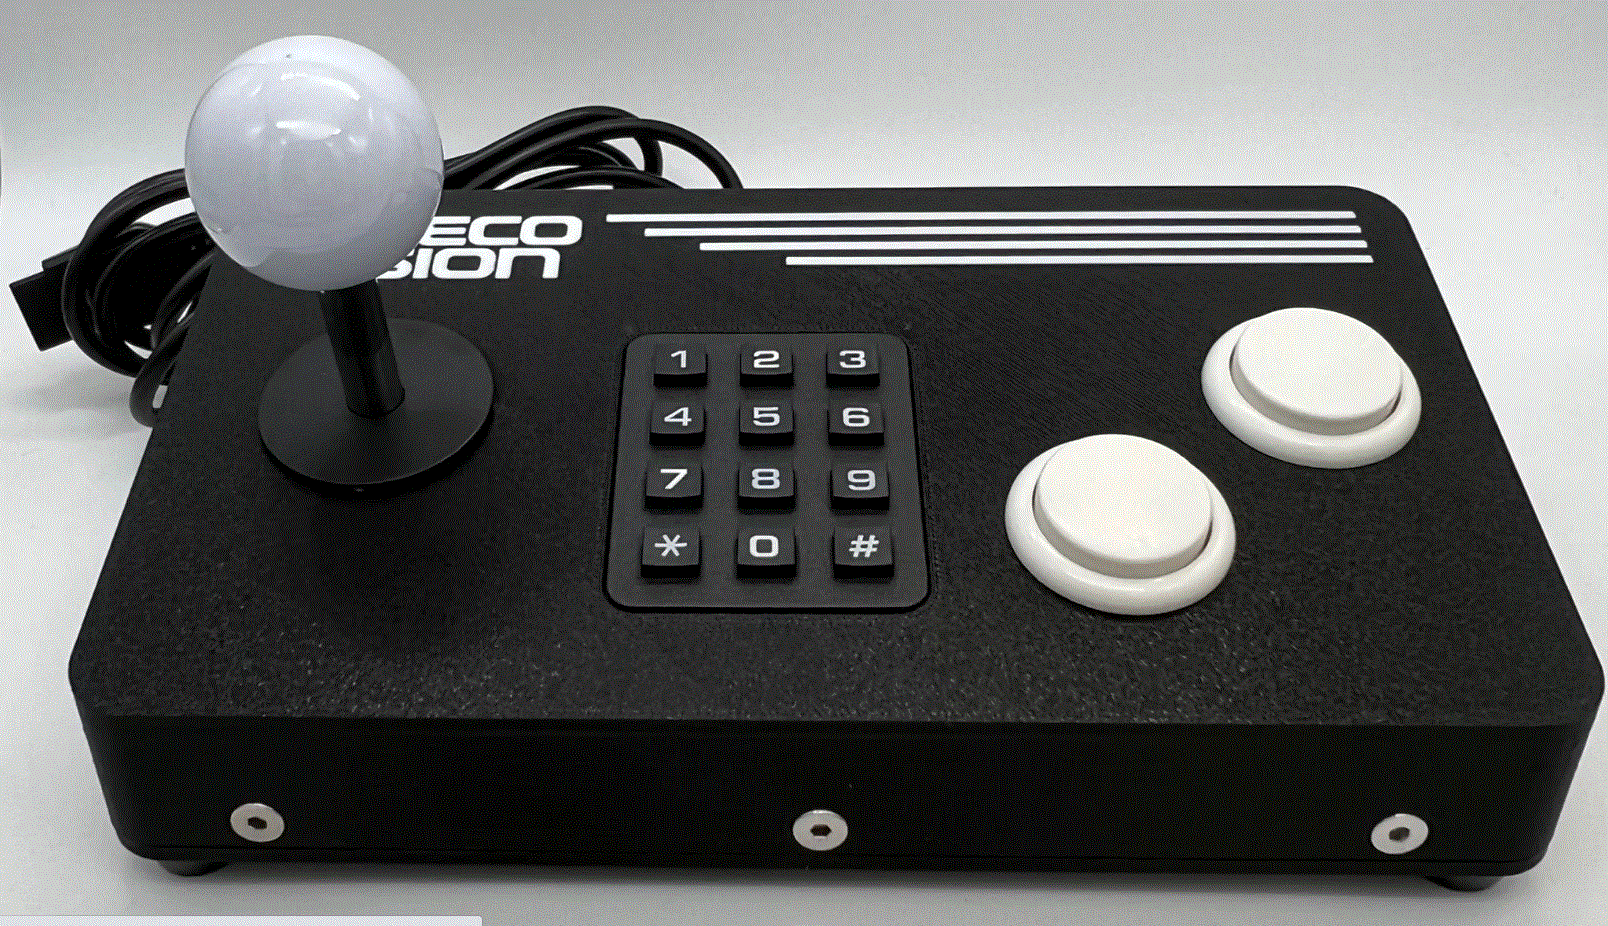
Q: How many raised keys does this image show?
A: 12